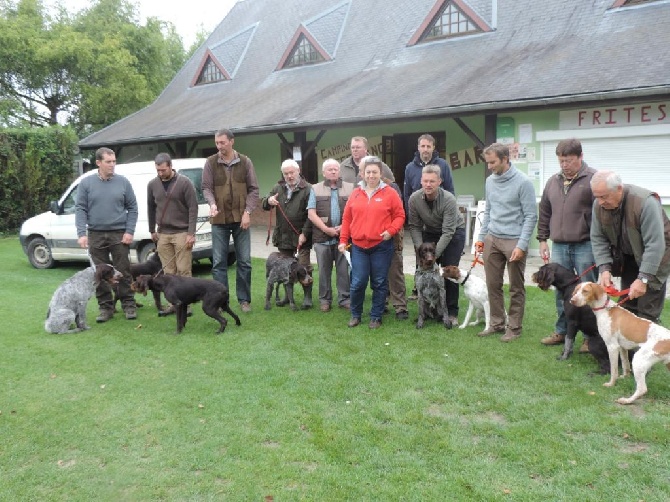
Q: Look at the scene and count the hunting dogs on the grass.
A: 8